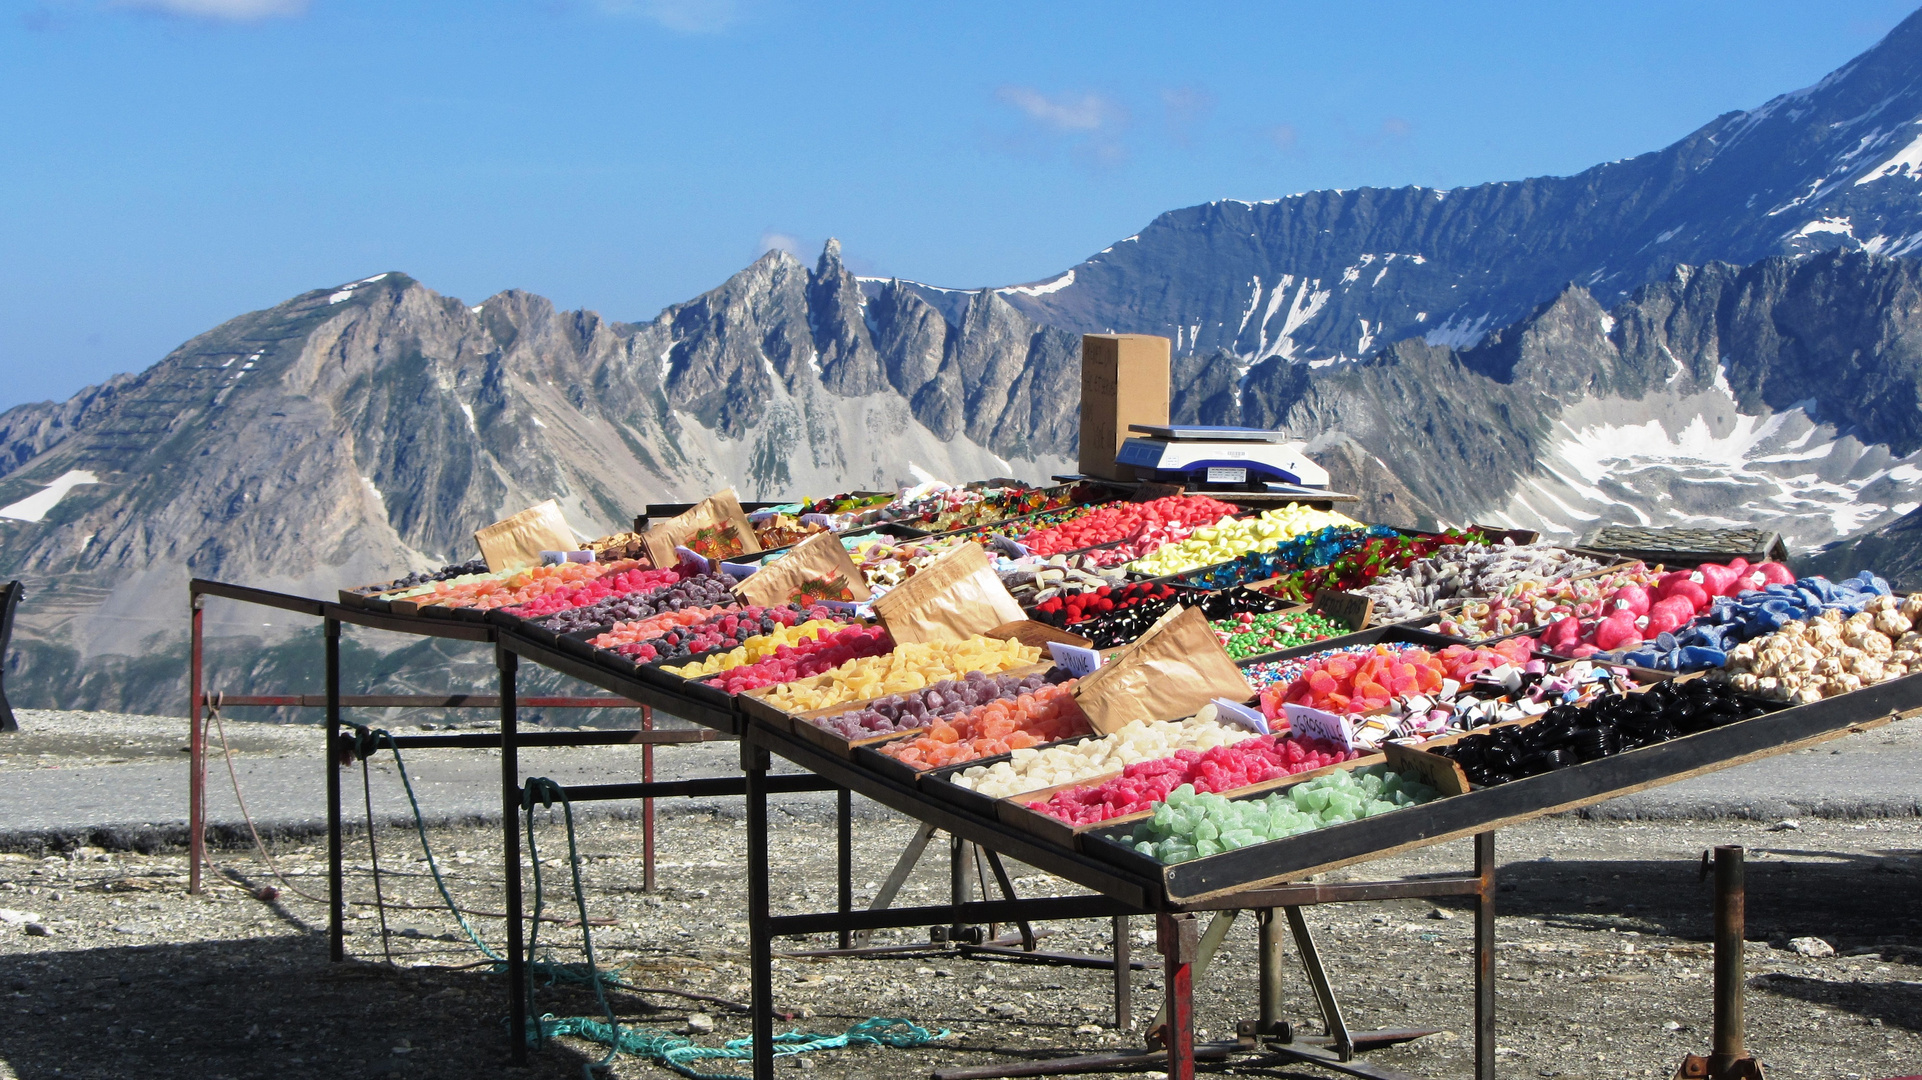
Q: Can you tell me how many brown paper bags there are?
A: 5